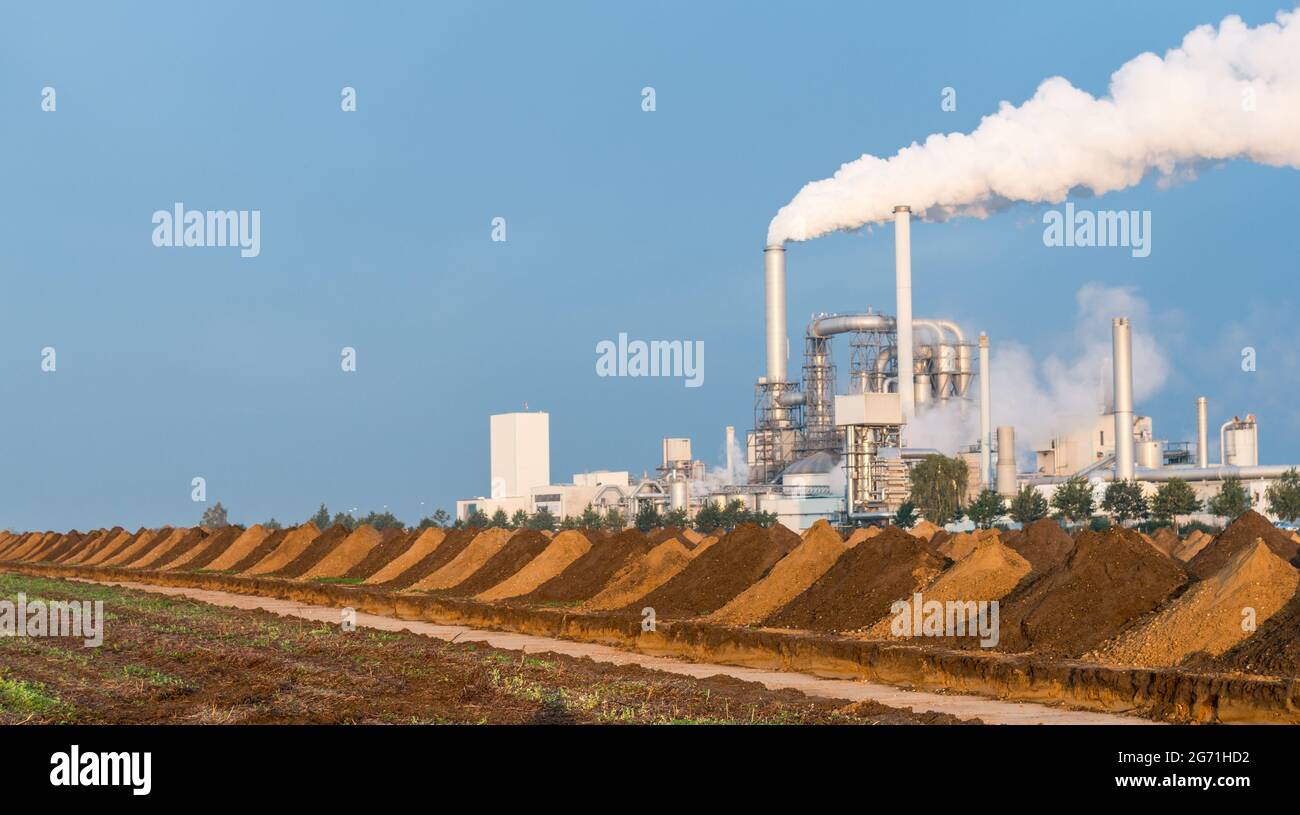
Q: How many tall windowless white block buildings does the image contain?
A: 1